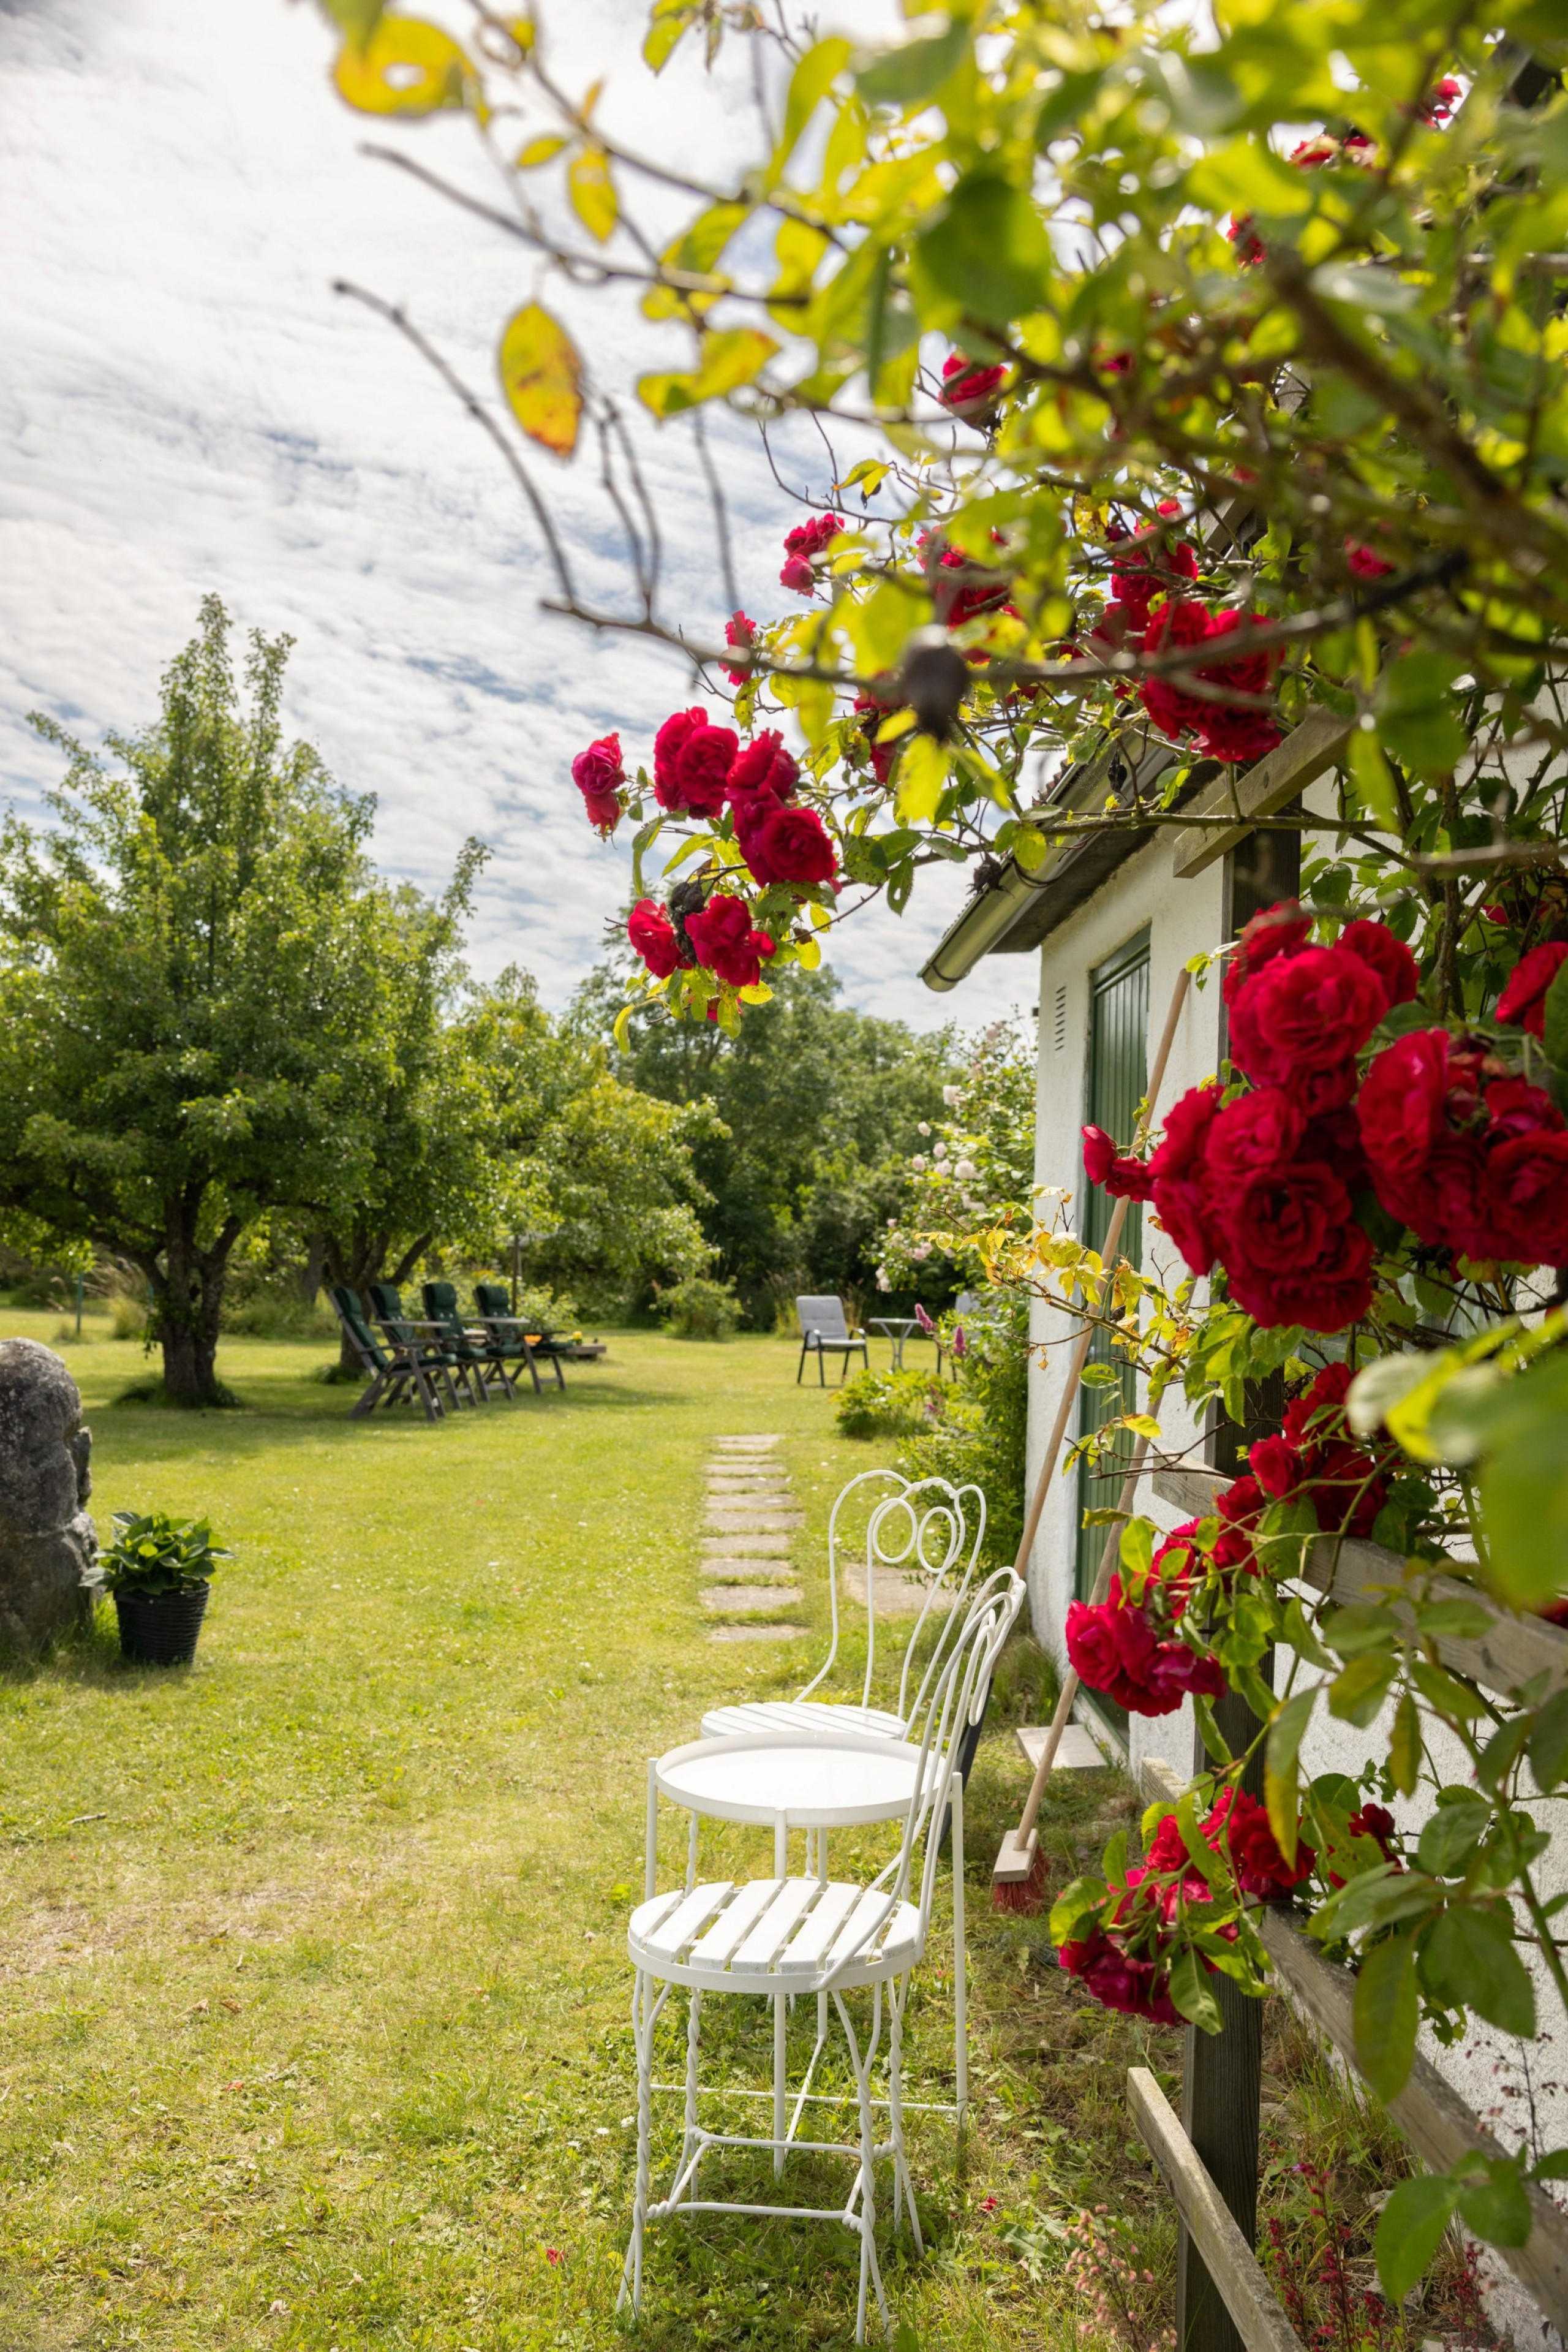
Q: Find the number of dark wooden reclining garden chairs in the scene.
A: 4